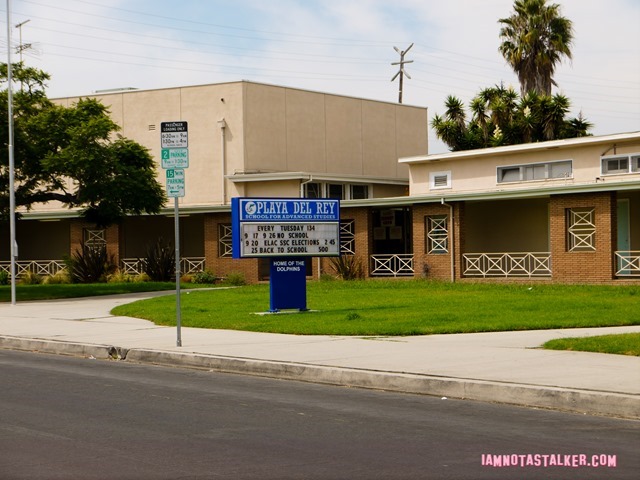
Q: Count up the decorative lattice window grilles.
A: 5